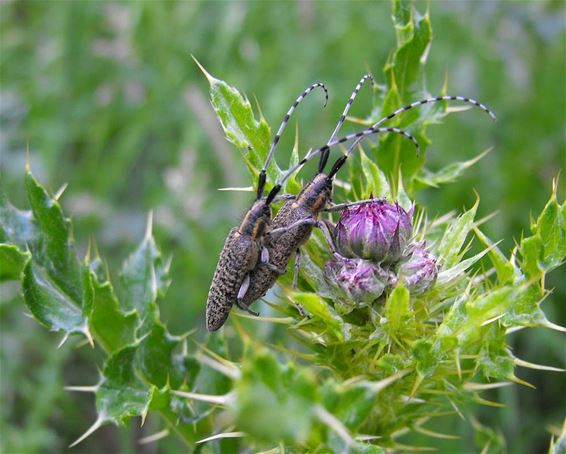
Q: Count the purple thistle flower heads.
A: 3